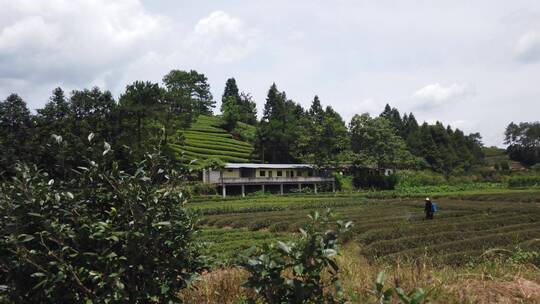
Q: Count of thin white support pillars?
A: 7